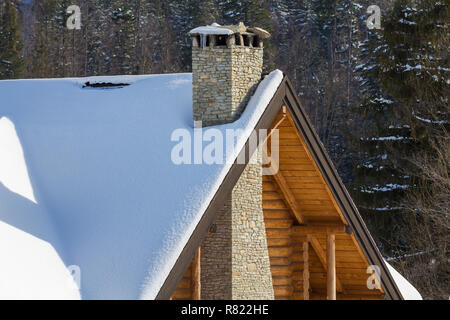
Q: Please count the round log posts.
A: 2